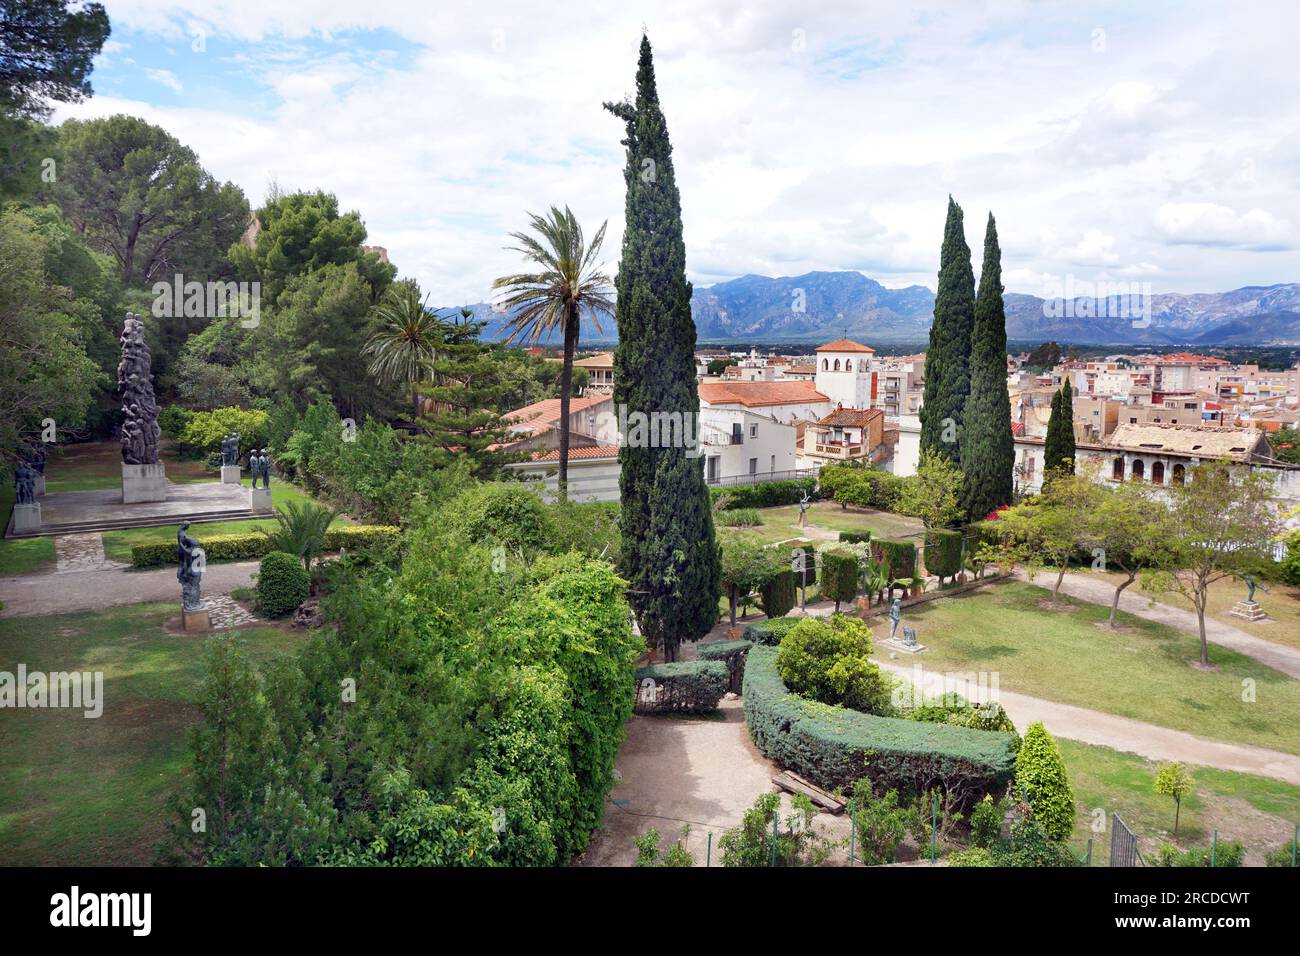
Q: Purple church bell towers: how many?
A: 0